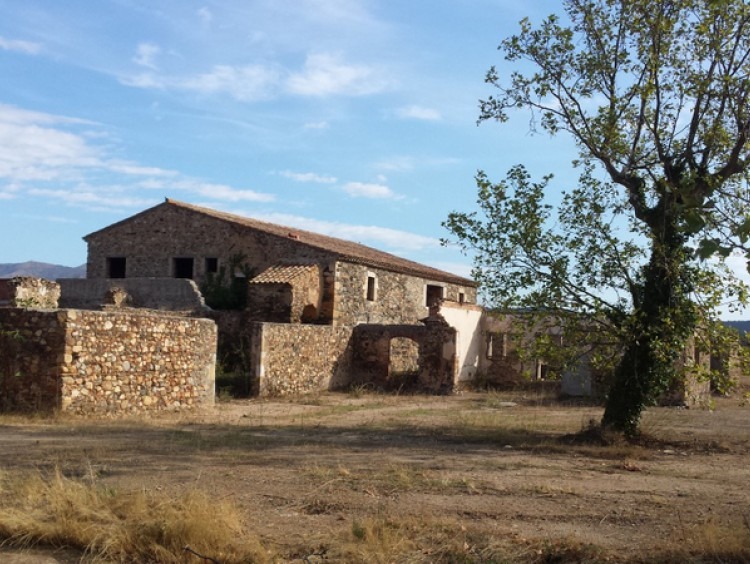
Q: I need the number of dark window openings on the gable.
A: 3